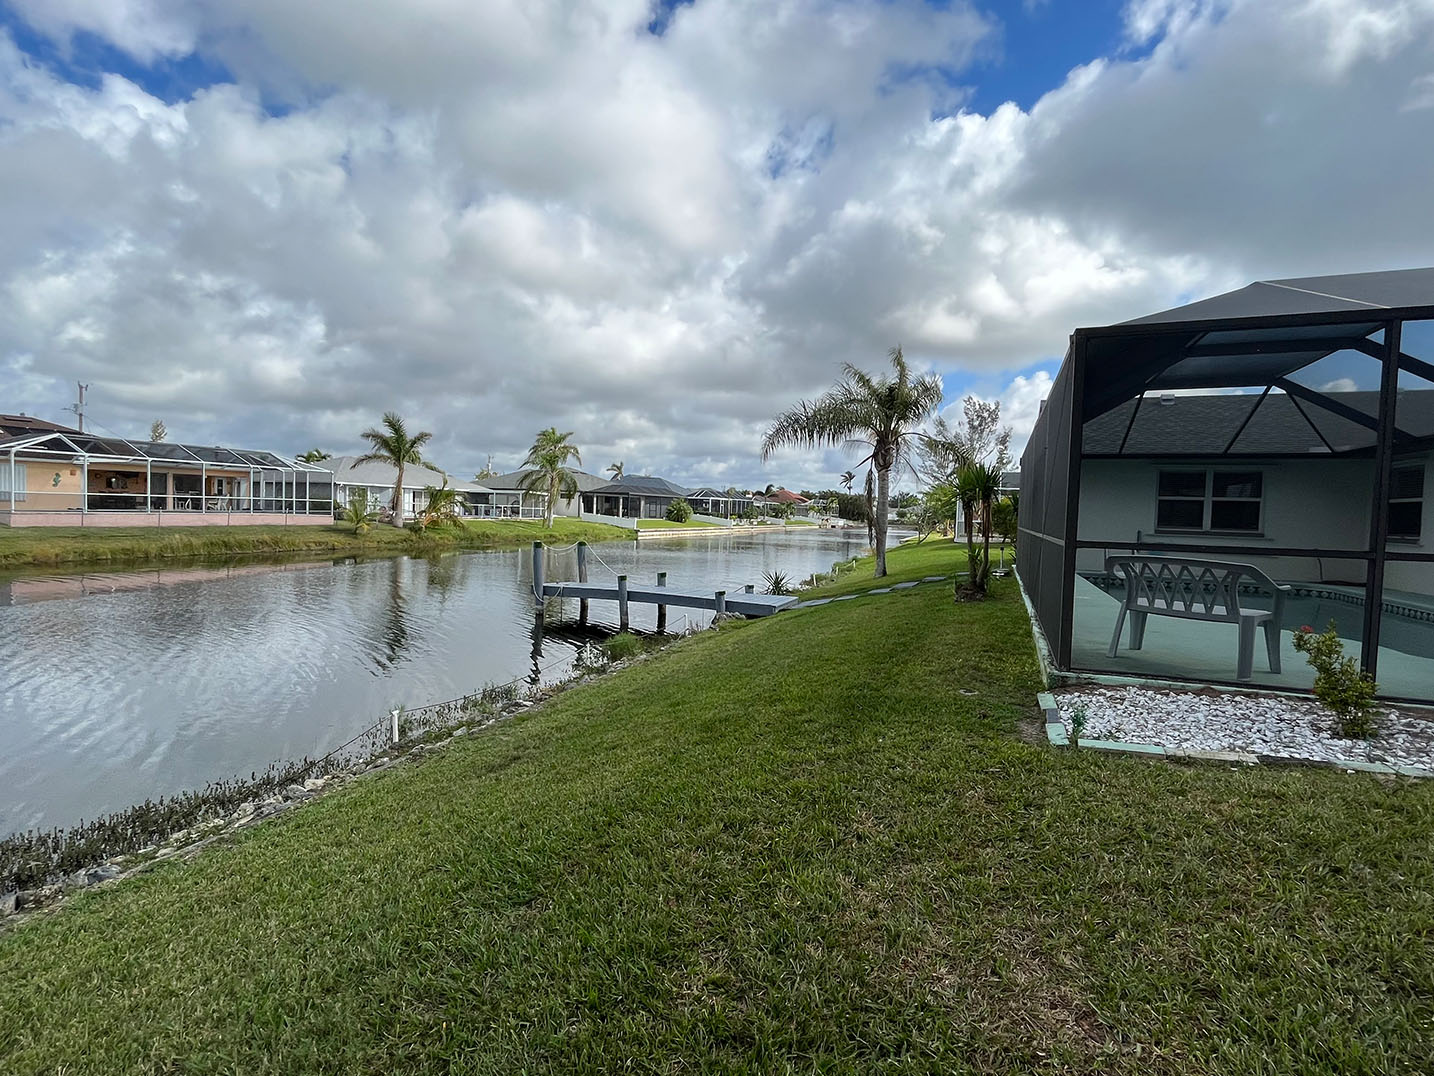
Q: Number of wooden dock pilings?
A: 6